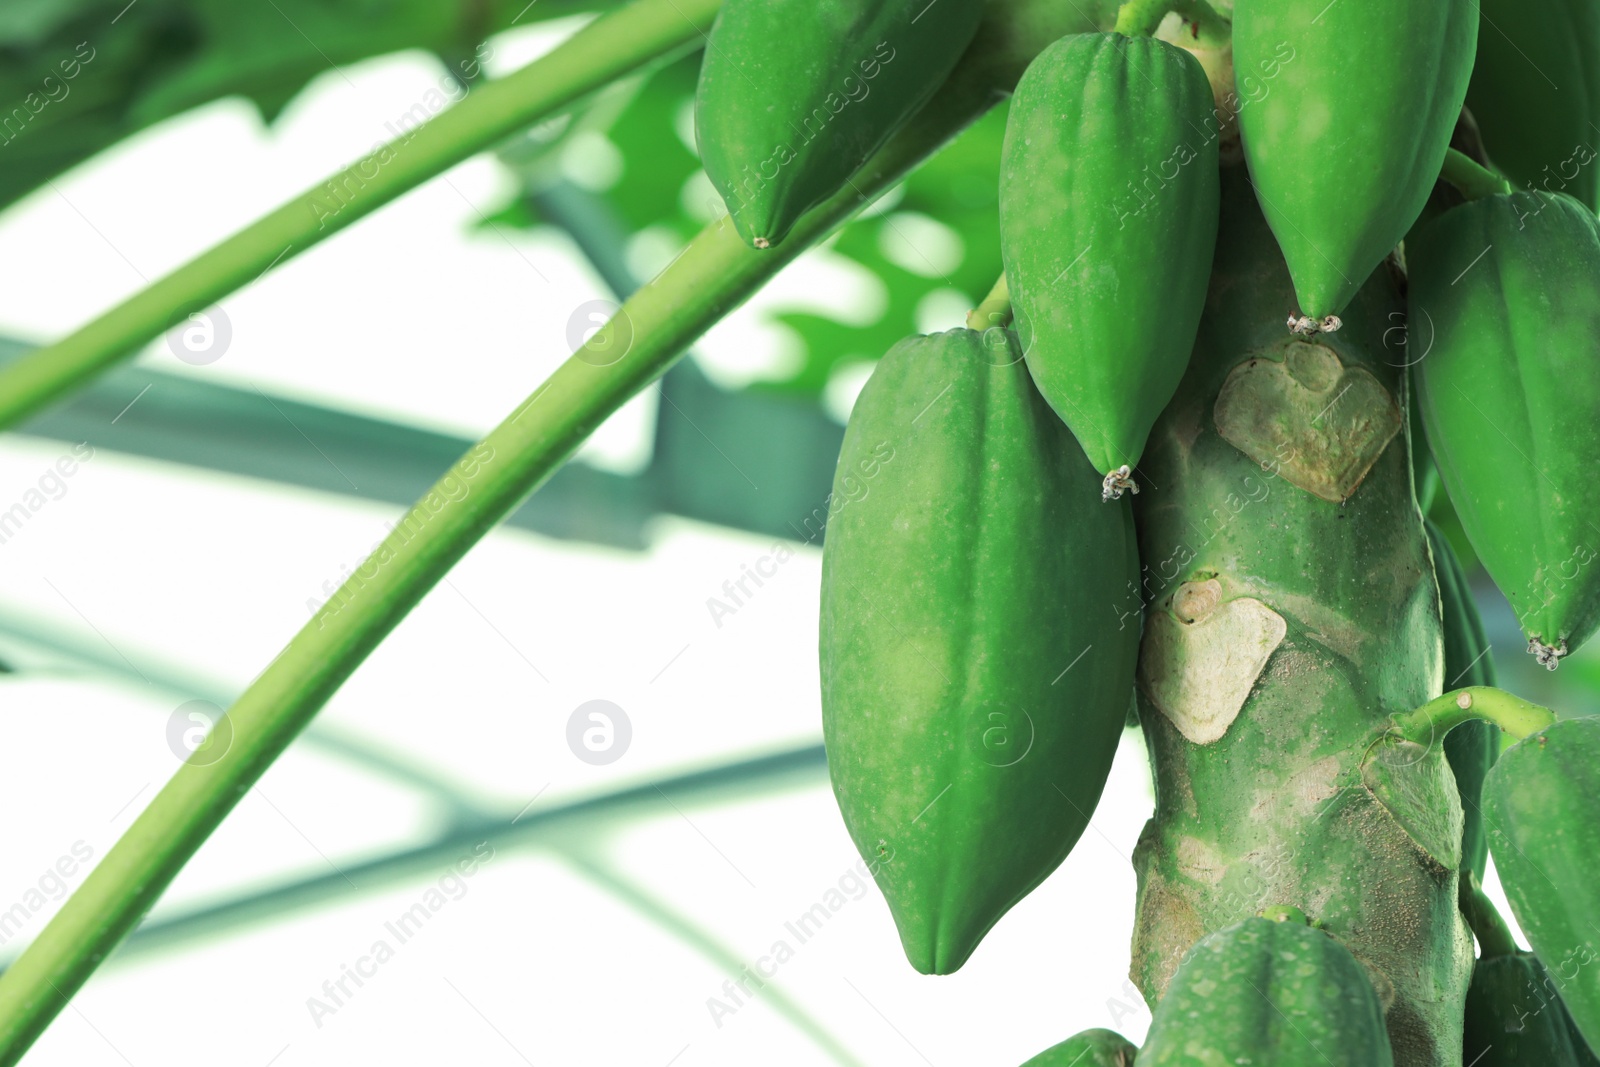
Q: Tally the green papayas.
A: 11